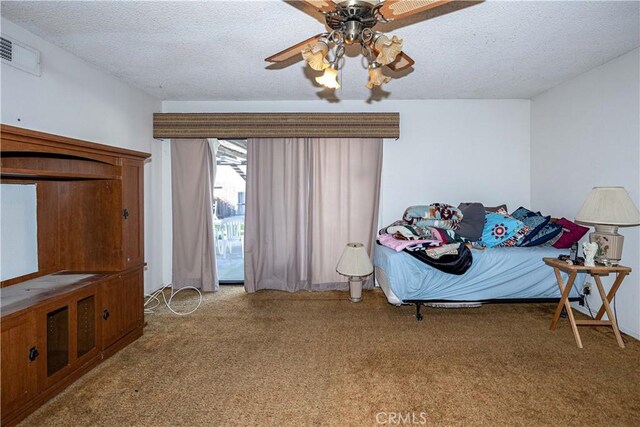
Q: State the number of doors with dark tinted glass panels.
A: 2